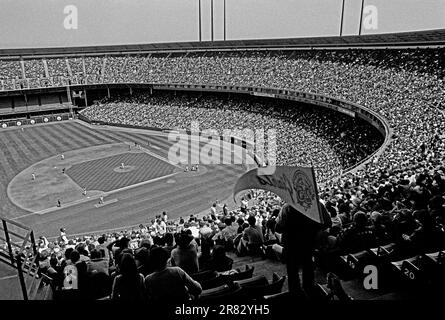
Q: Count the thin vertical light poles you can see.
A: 5